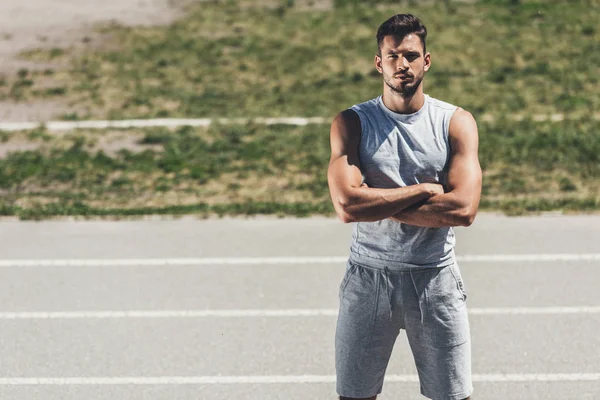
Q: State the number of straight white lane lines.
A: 3